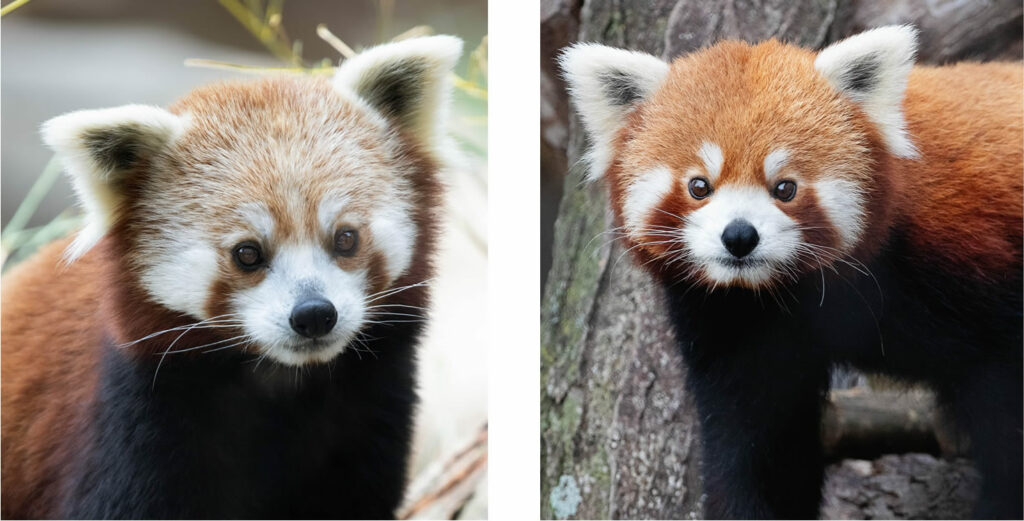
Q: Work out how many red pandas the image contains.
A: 2